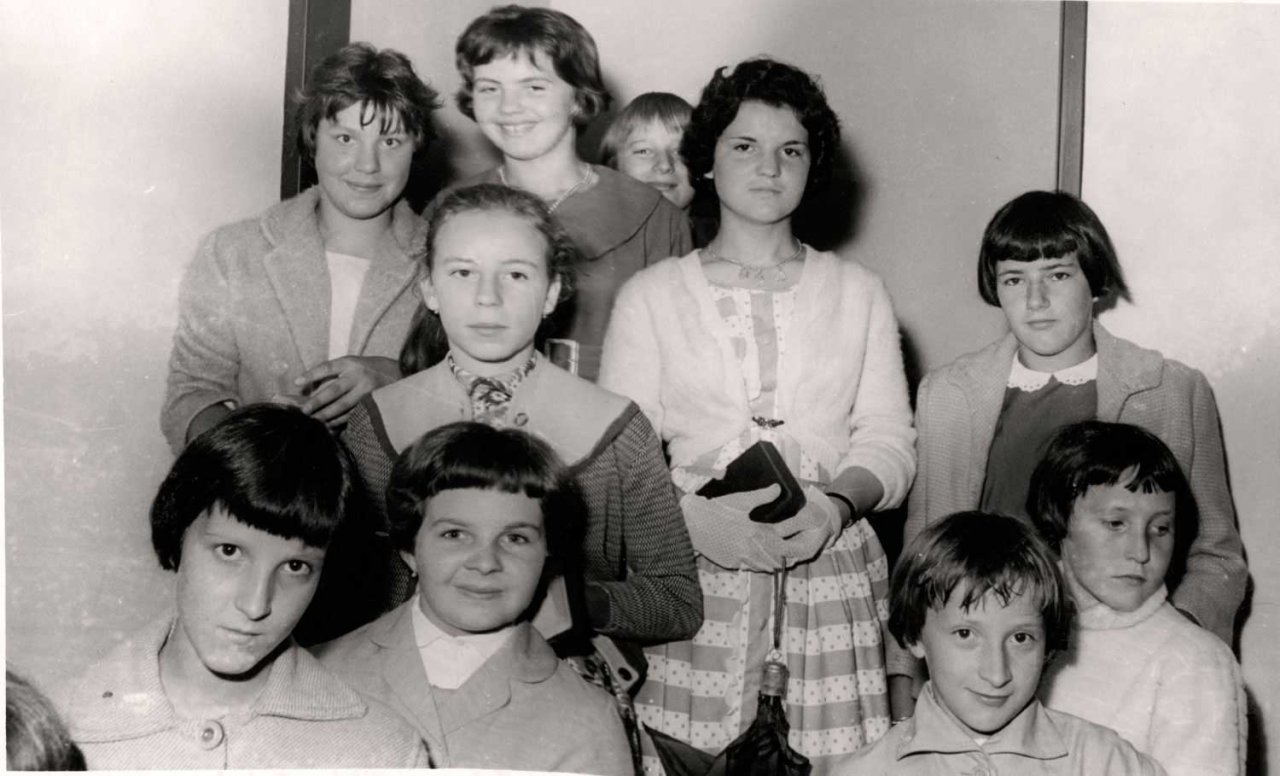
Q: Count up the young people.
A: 10